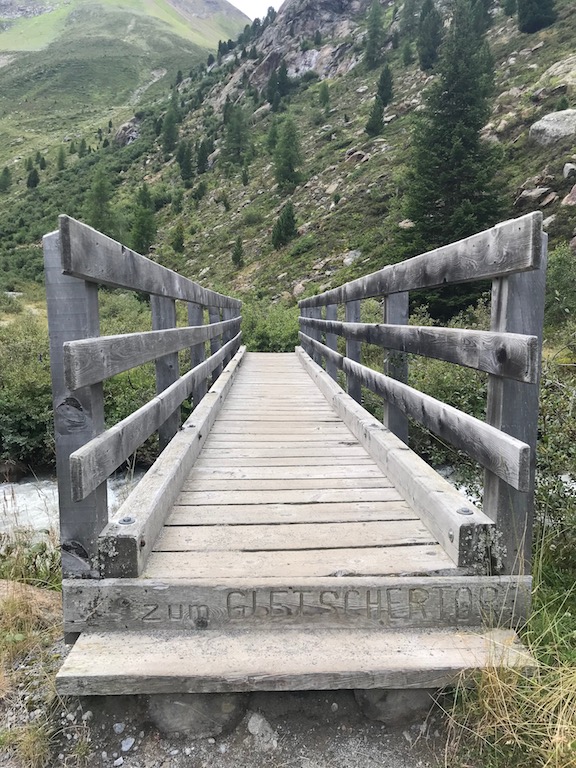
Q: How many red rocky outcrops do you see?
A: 0